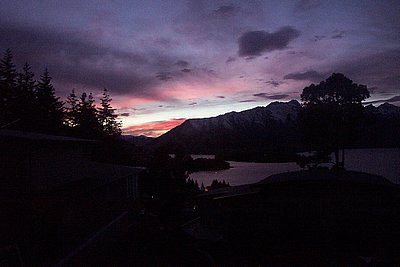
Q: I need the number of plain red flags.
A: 0